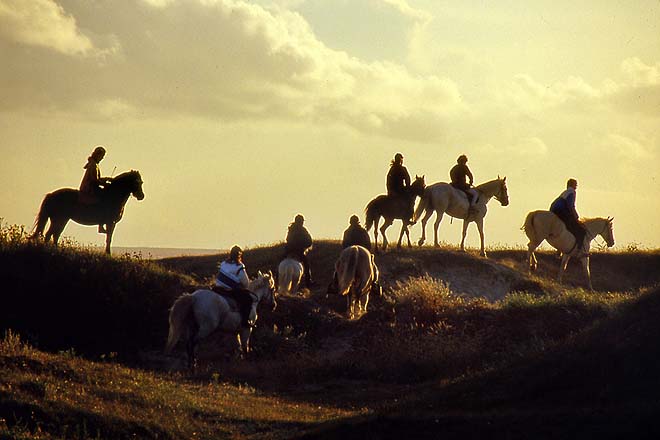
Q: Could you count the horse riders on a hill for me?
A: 7